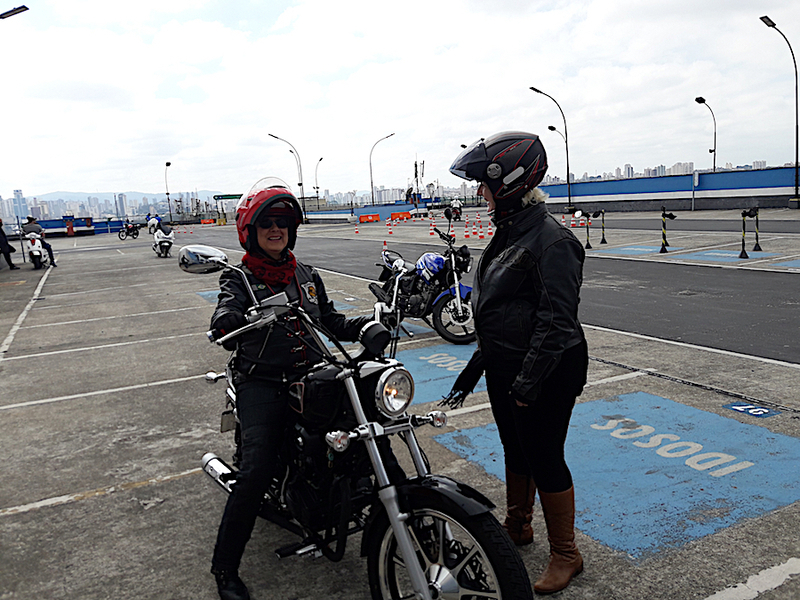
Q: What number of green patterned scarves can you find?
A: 0